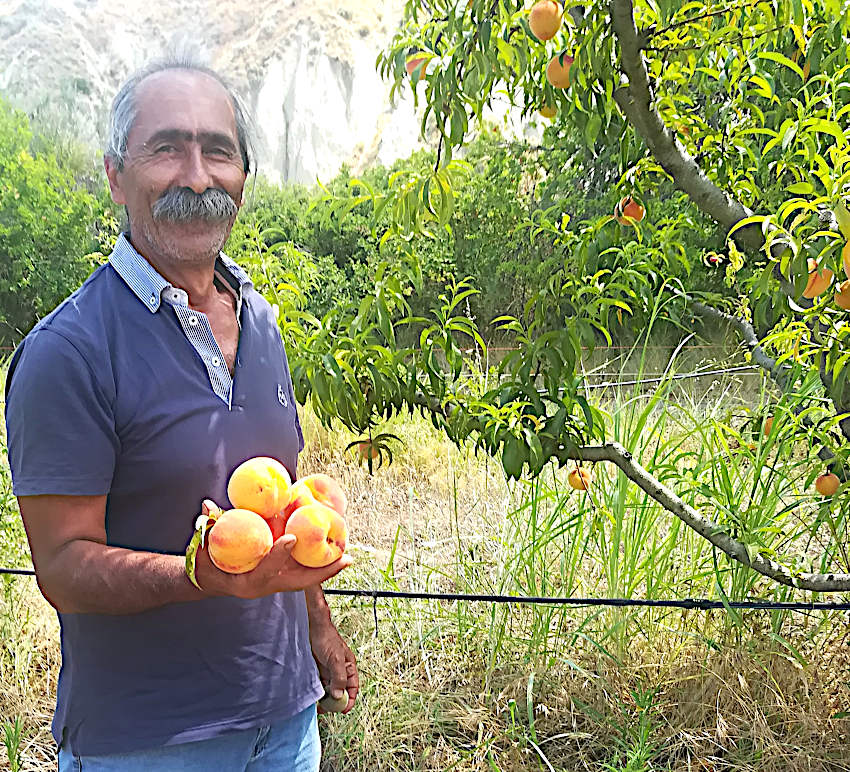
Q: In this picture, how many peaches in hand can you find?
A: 4